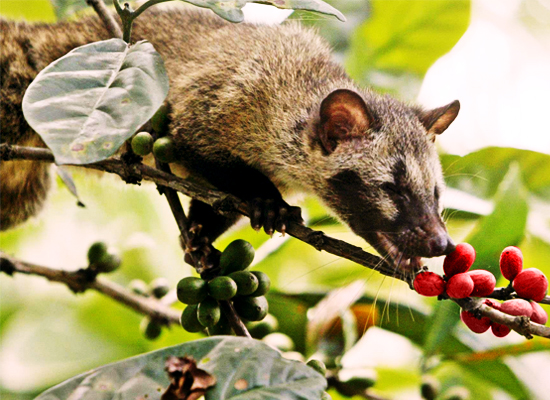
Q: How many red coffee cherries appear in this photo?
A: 11